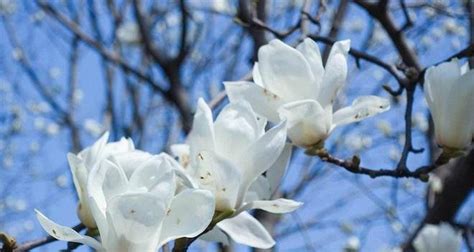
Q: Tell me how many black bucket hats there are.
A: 0